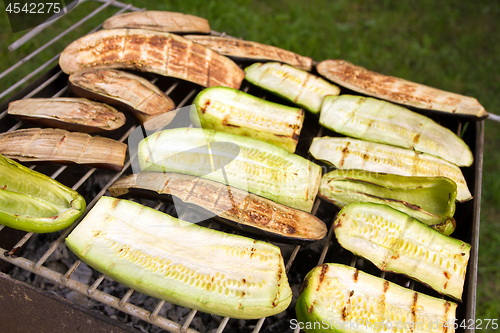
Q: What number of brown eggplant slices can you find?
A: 8